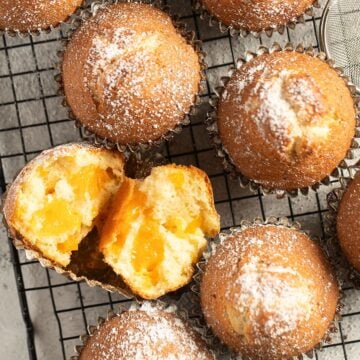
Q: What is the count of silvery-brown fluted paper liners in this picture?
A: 8